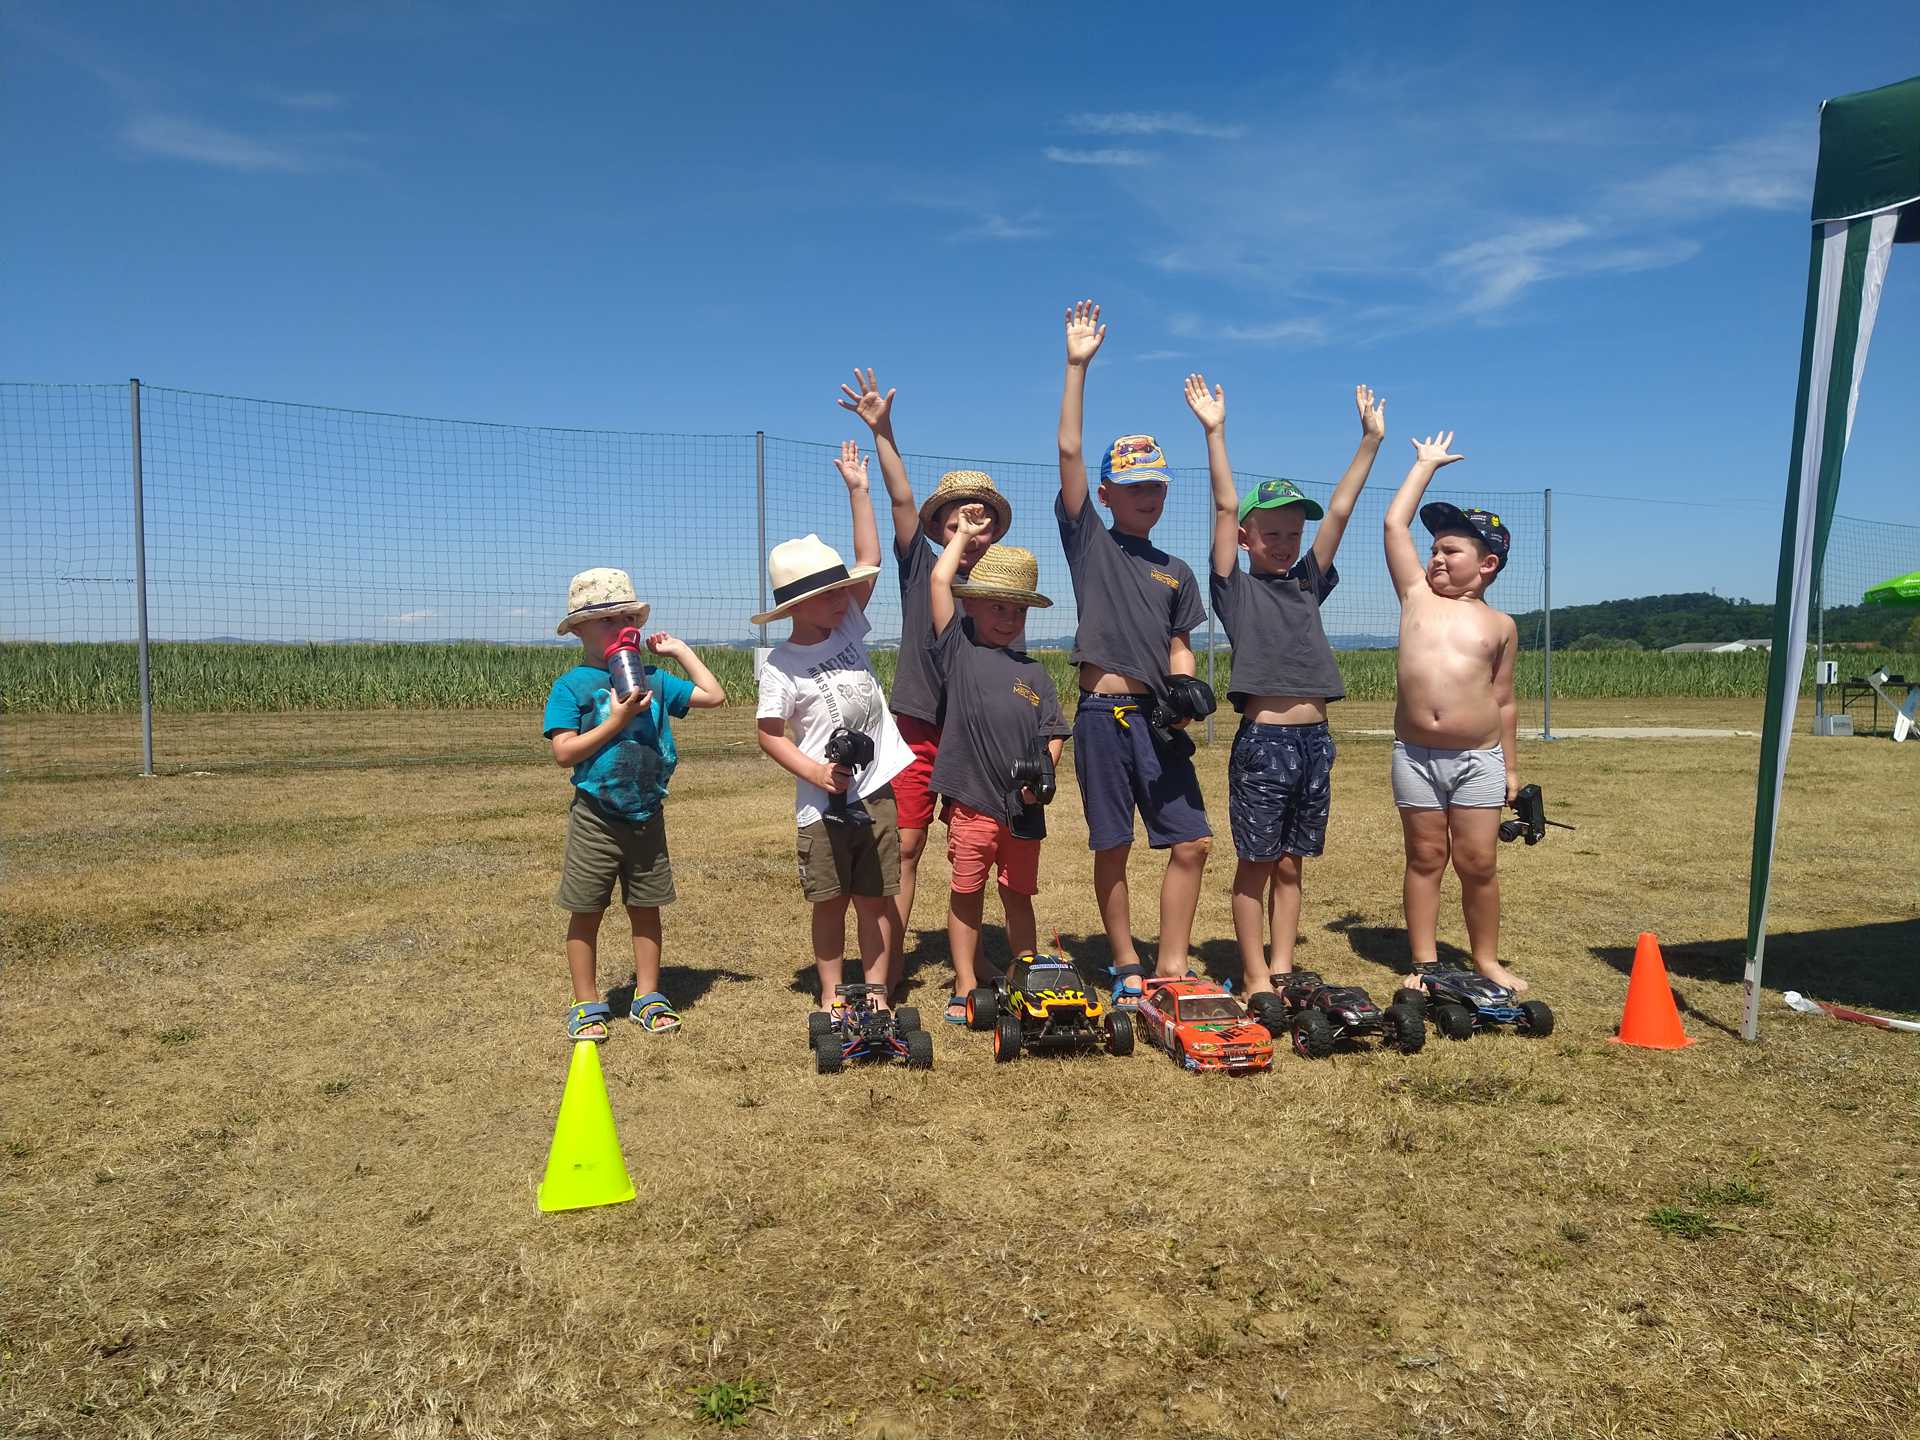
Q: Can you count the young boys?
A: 7